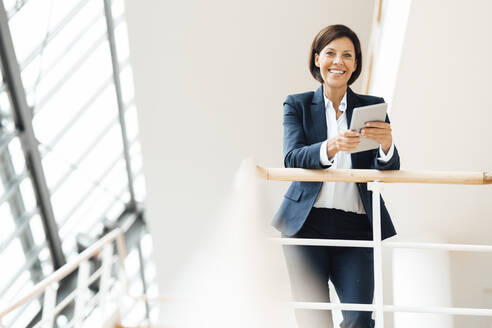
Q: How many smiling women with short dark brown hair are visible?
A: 1